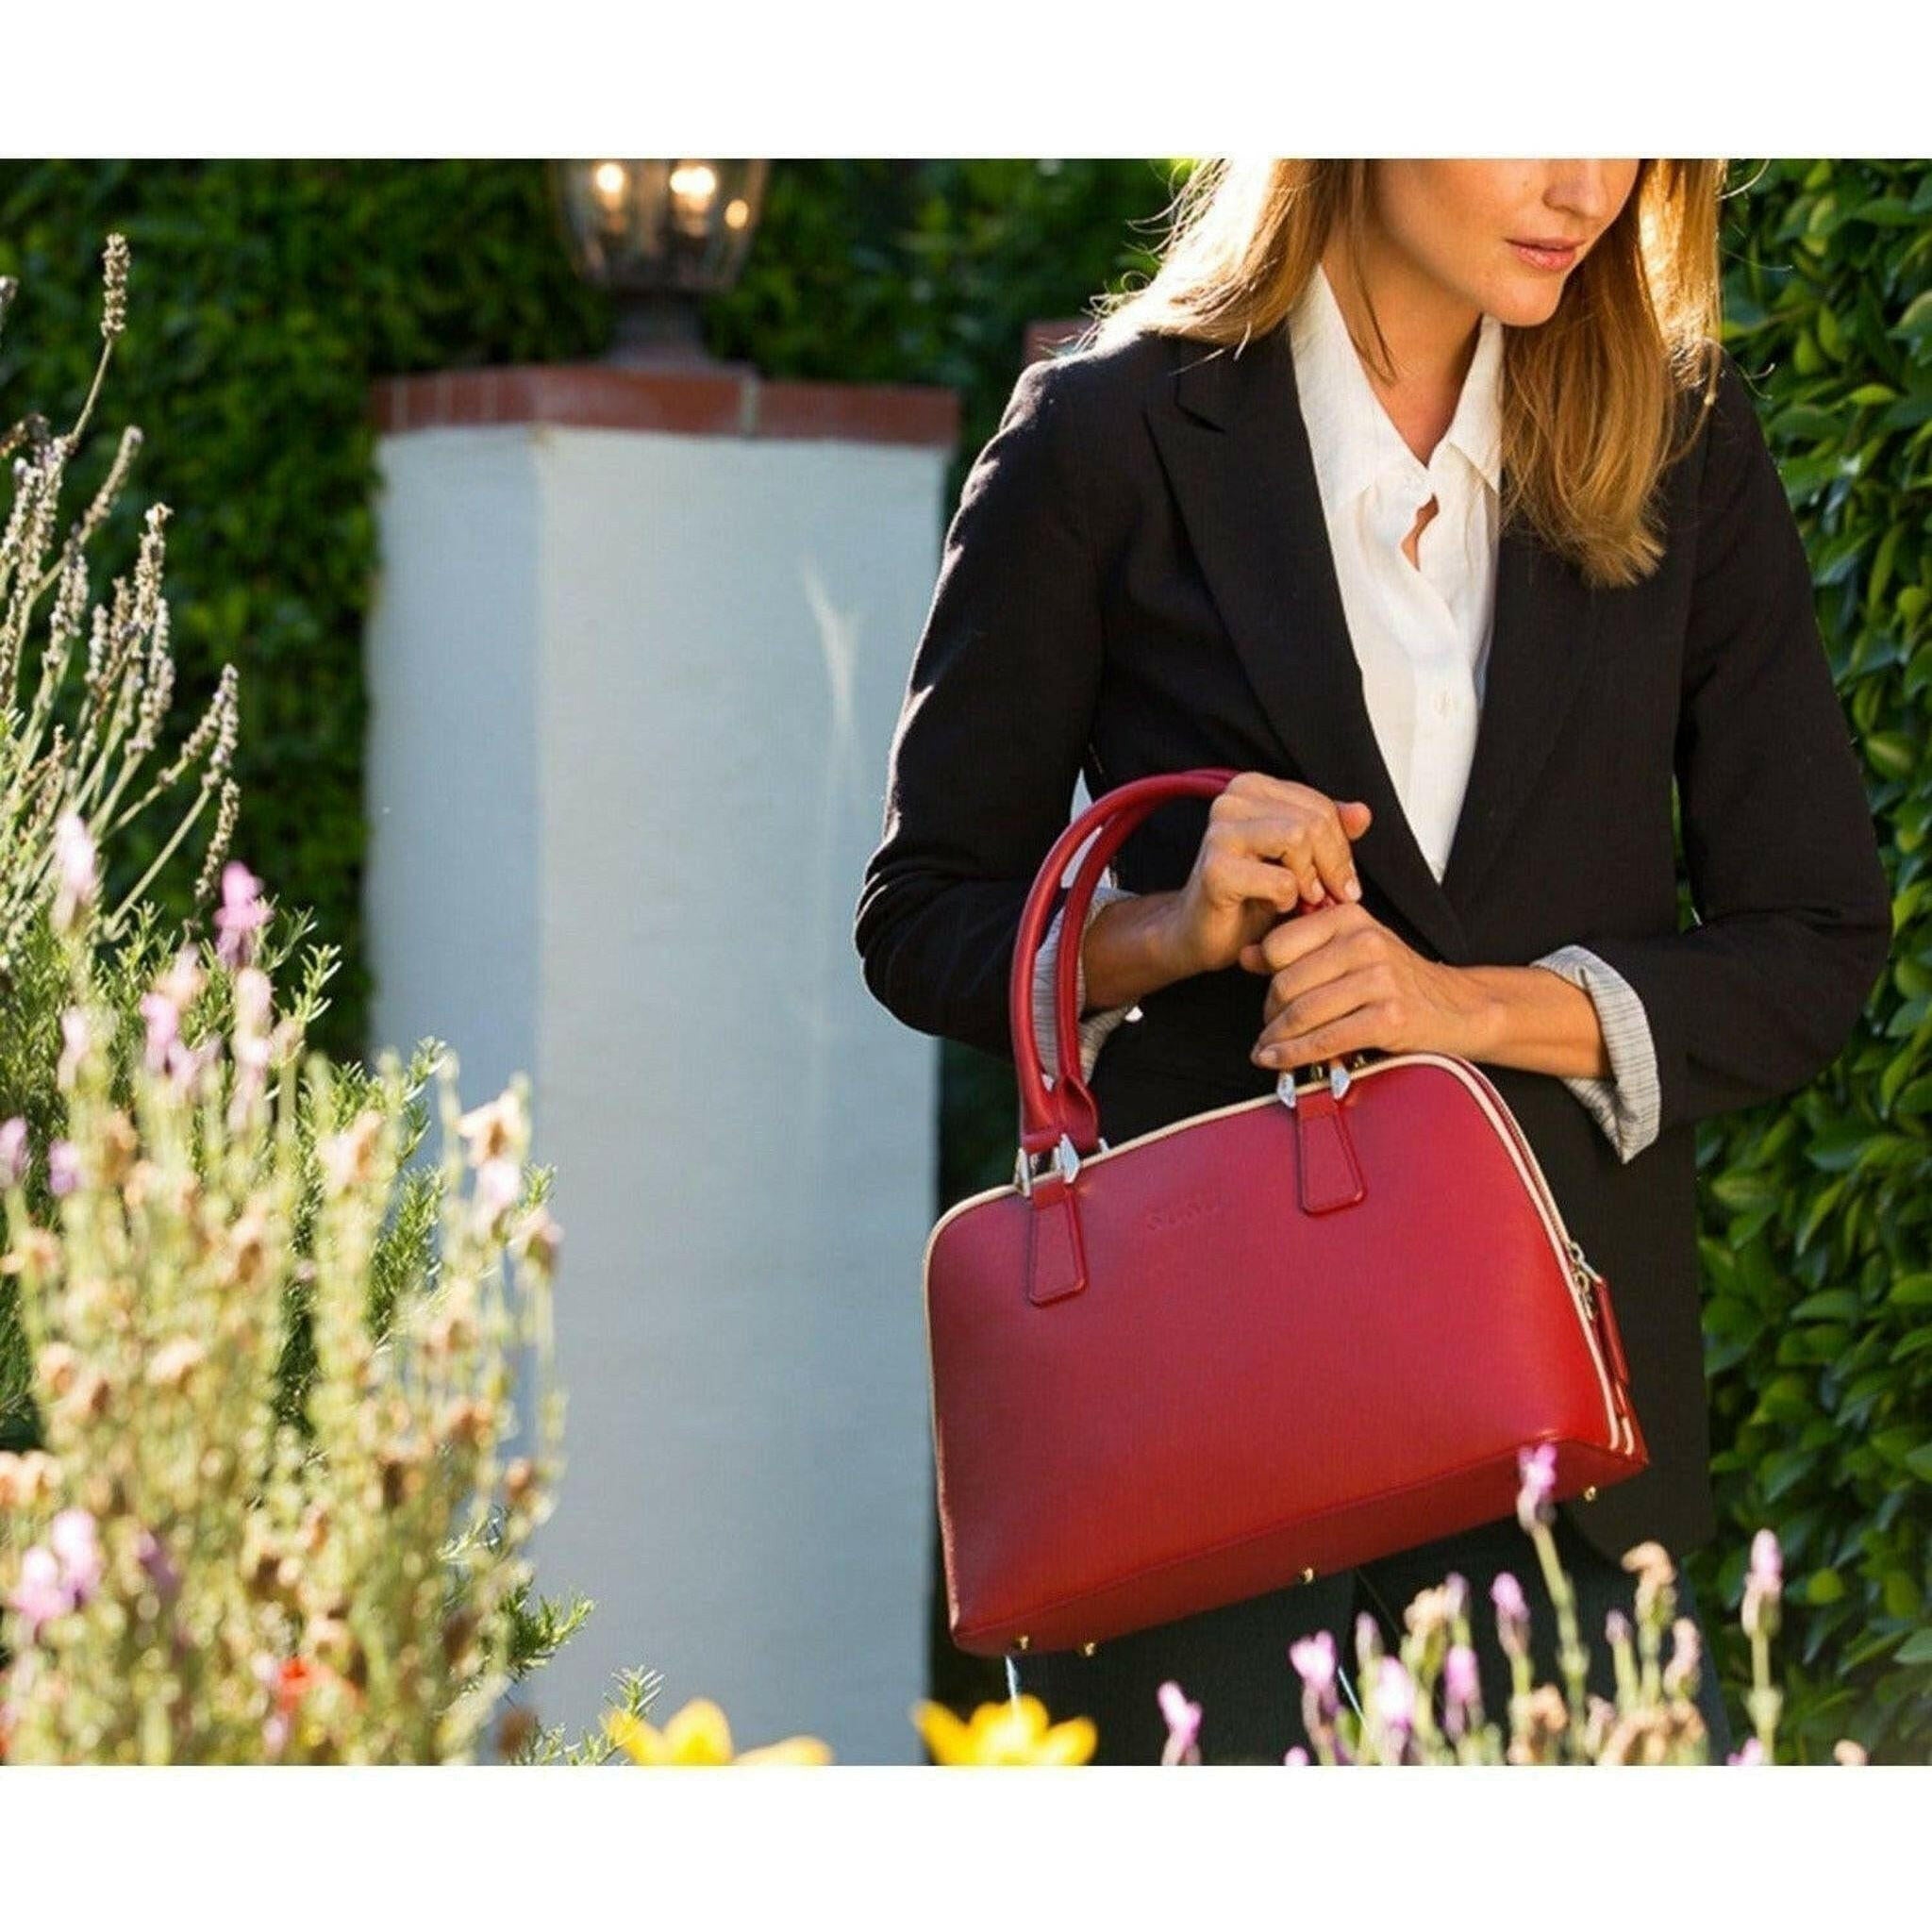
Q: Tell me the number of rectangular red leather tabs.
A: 2